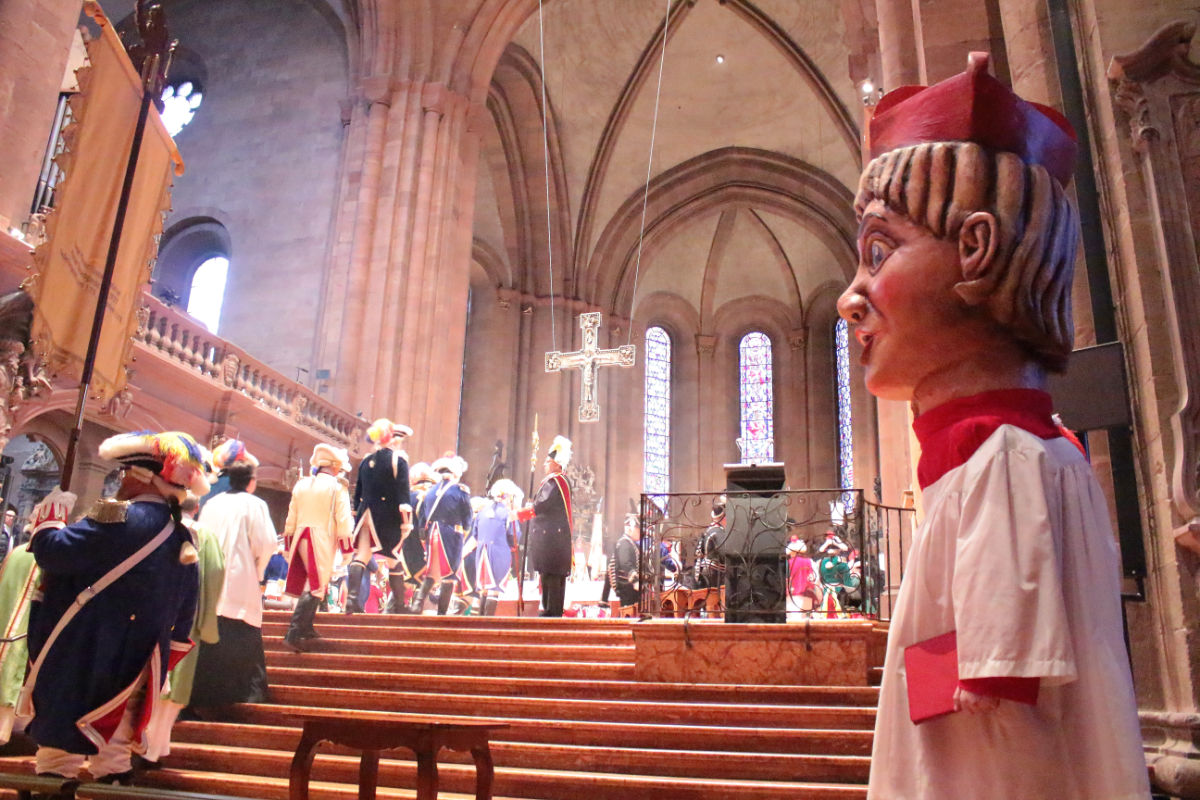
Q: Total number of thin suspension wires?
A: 2